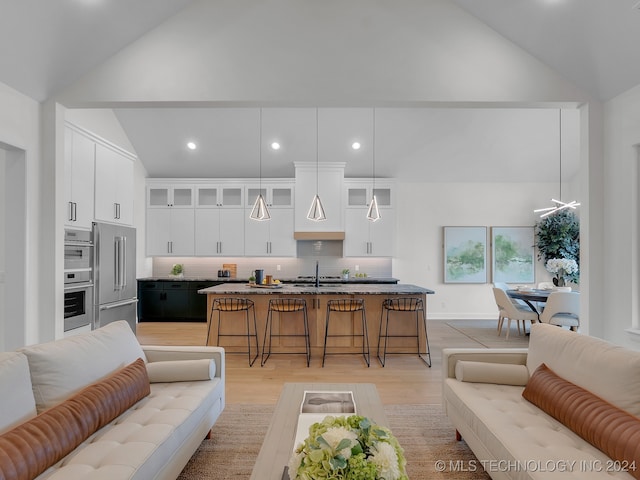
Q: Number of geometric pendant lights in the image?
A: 3